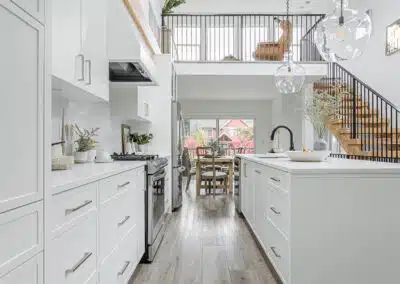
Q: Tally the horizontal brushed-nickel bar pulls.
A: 9